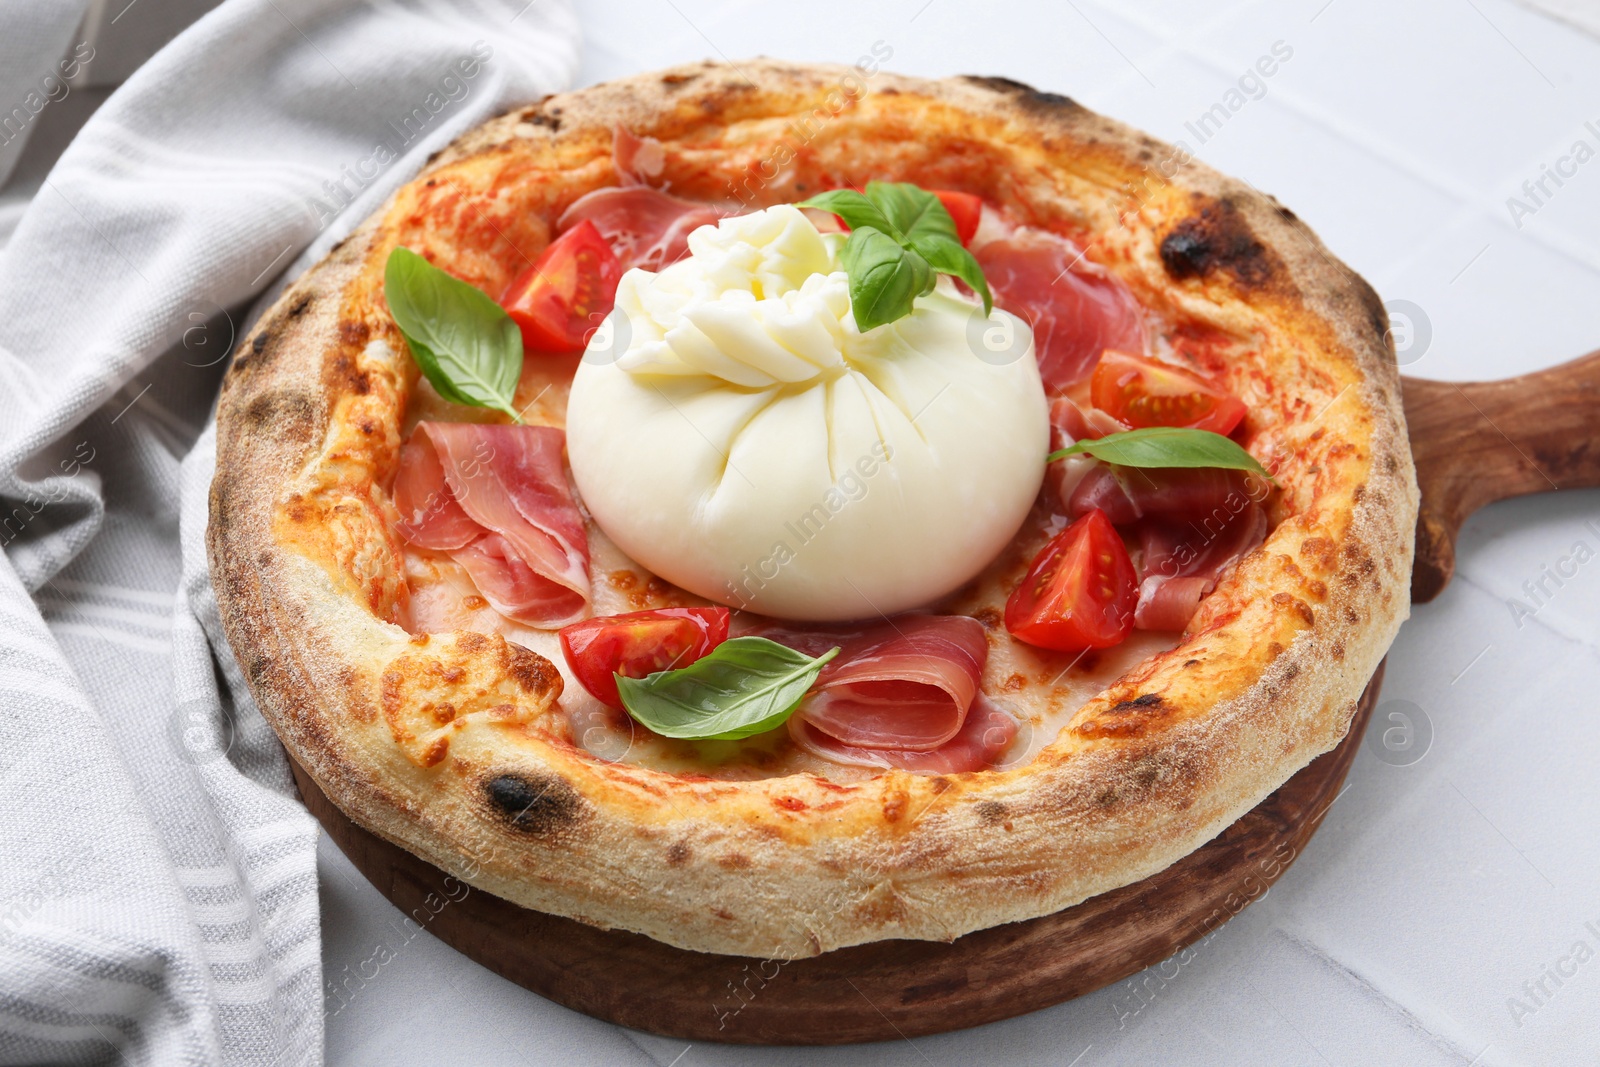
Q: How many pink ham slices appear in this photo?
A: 5